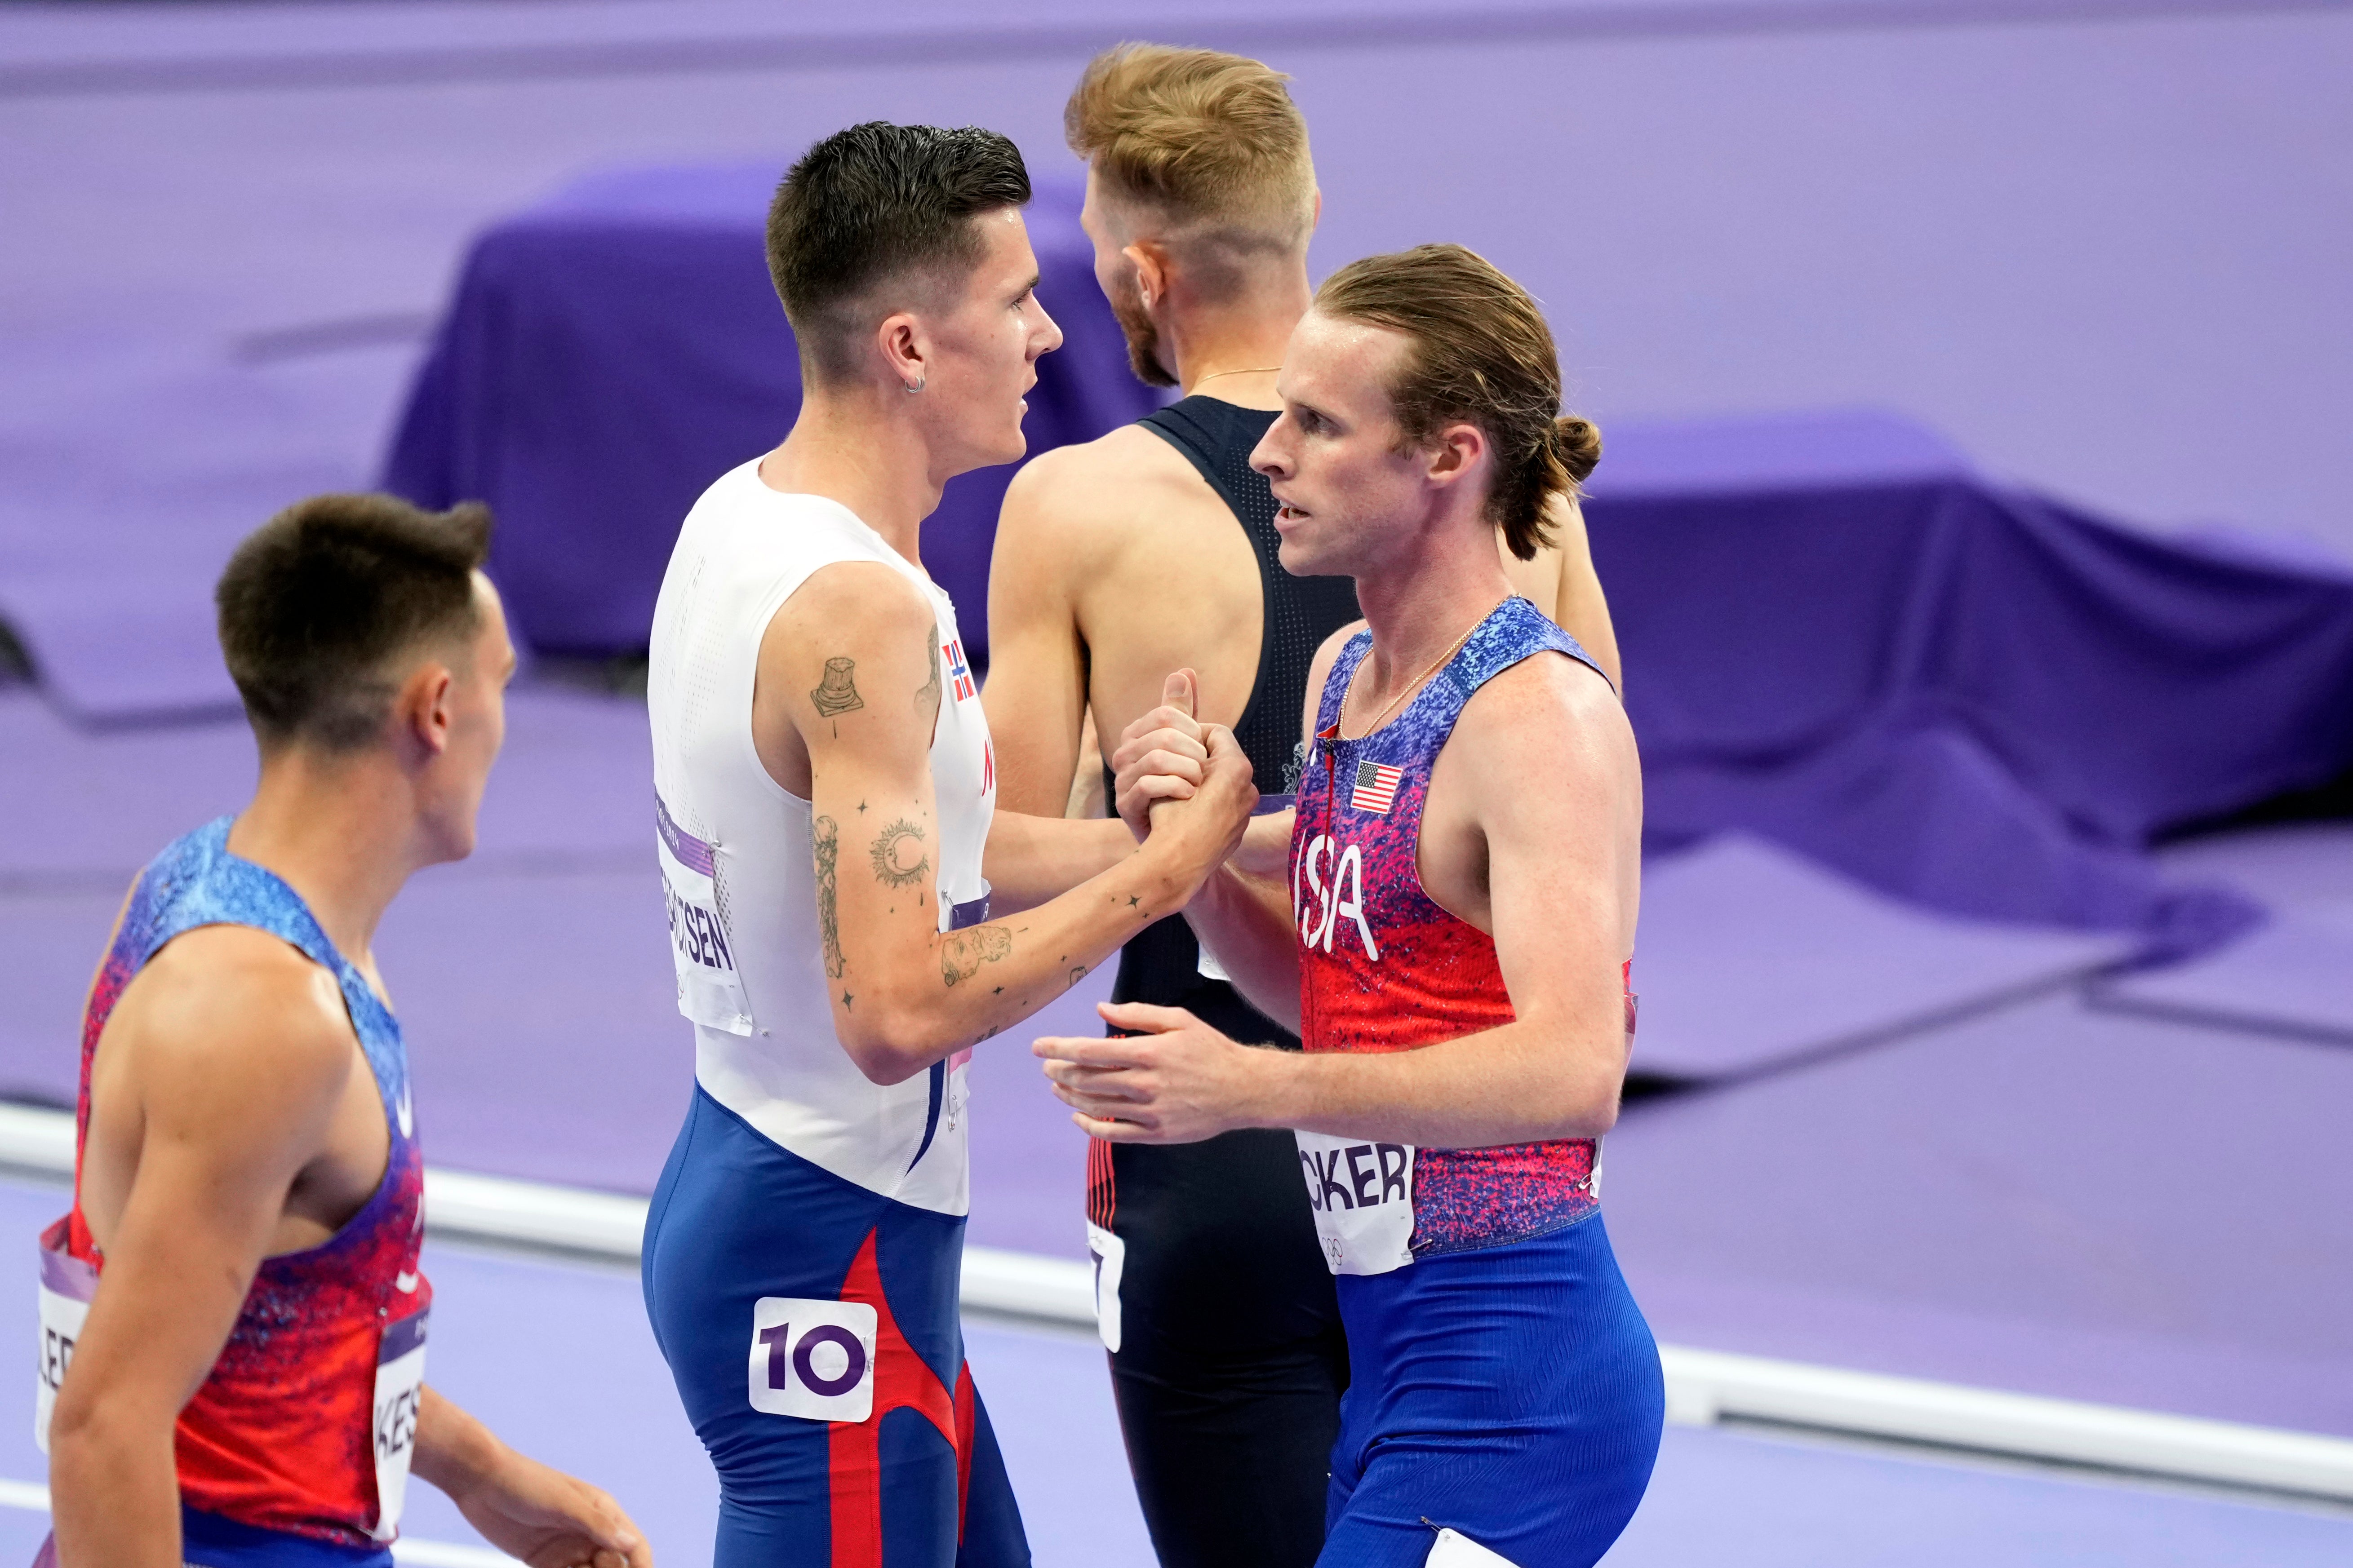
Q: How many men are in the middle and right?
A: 3